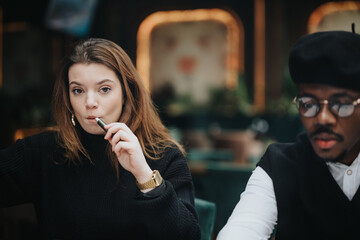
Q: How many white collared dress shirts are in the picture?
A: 1